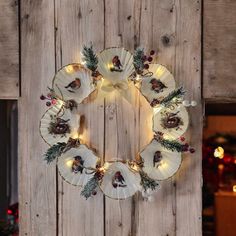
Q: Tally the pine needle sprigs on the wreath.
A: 7